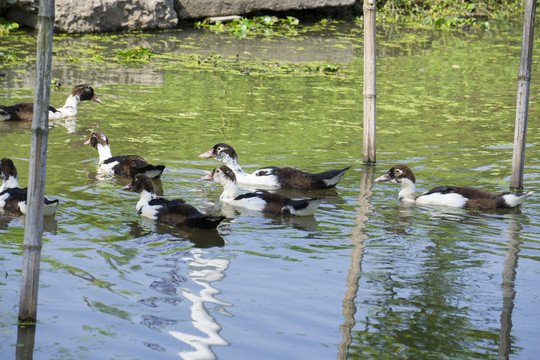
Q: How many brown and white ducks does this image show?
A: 7